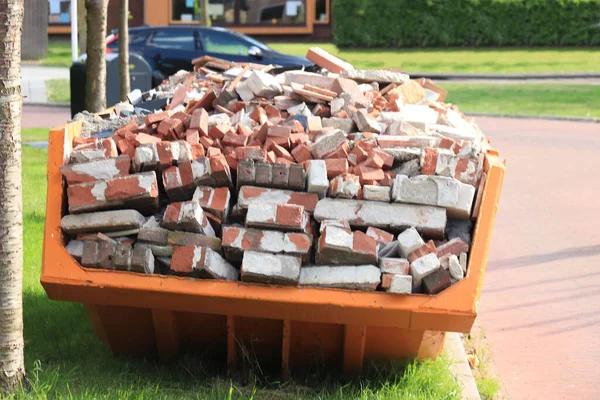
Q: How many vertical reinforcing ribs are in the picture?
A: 4